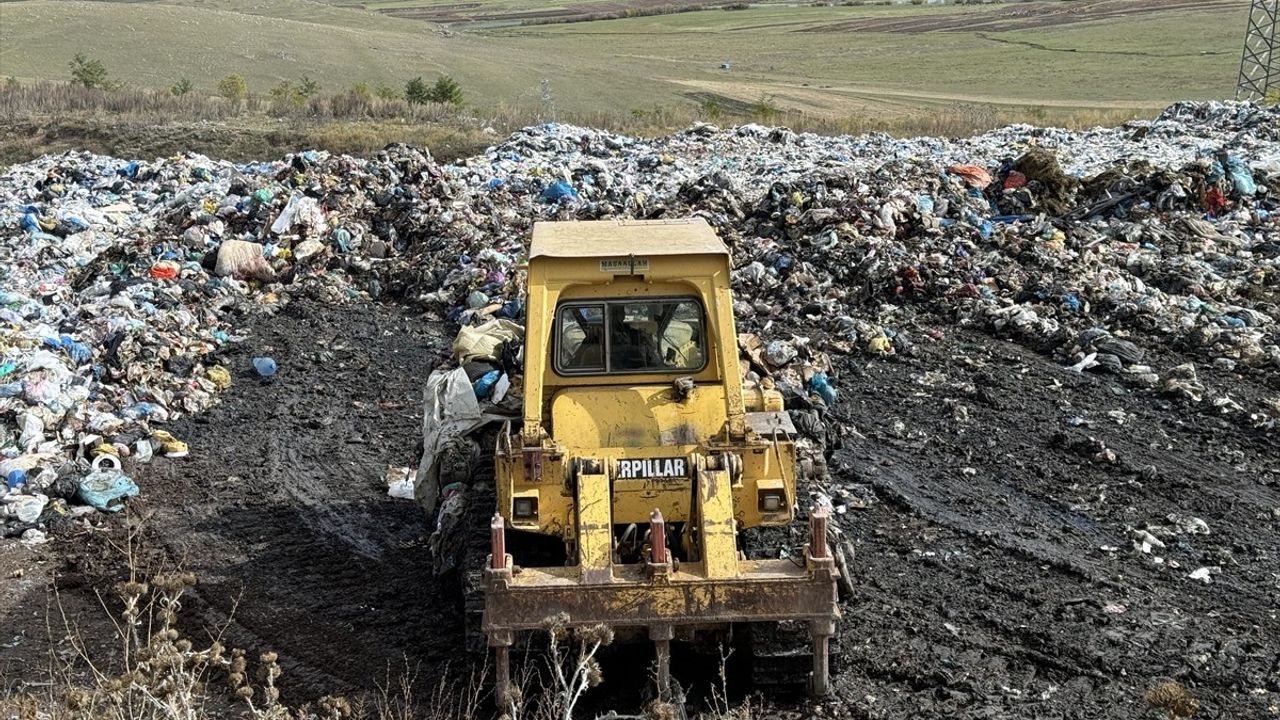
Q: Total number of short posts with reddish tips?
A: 3